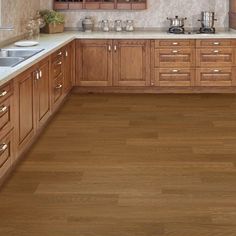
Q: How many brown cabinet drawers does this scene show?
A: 12